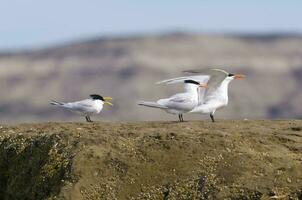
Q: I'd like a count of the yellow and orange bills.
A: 3